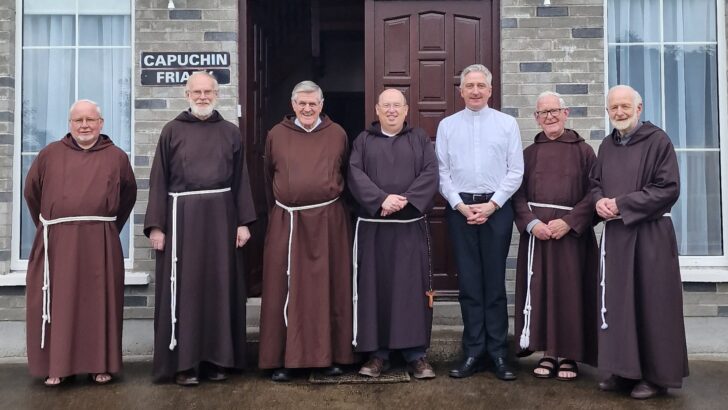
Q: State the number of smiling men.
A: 7